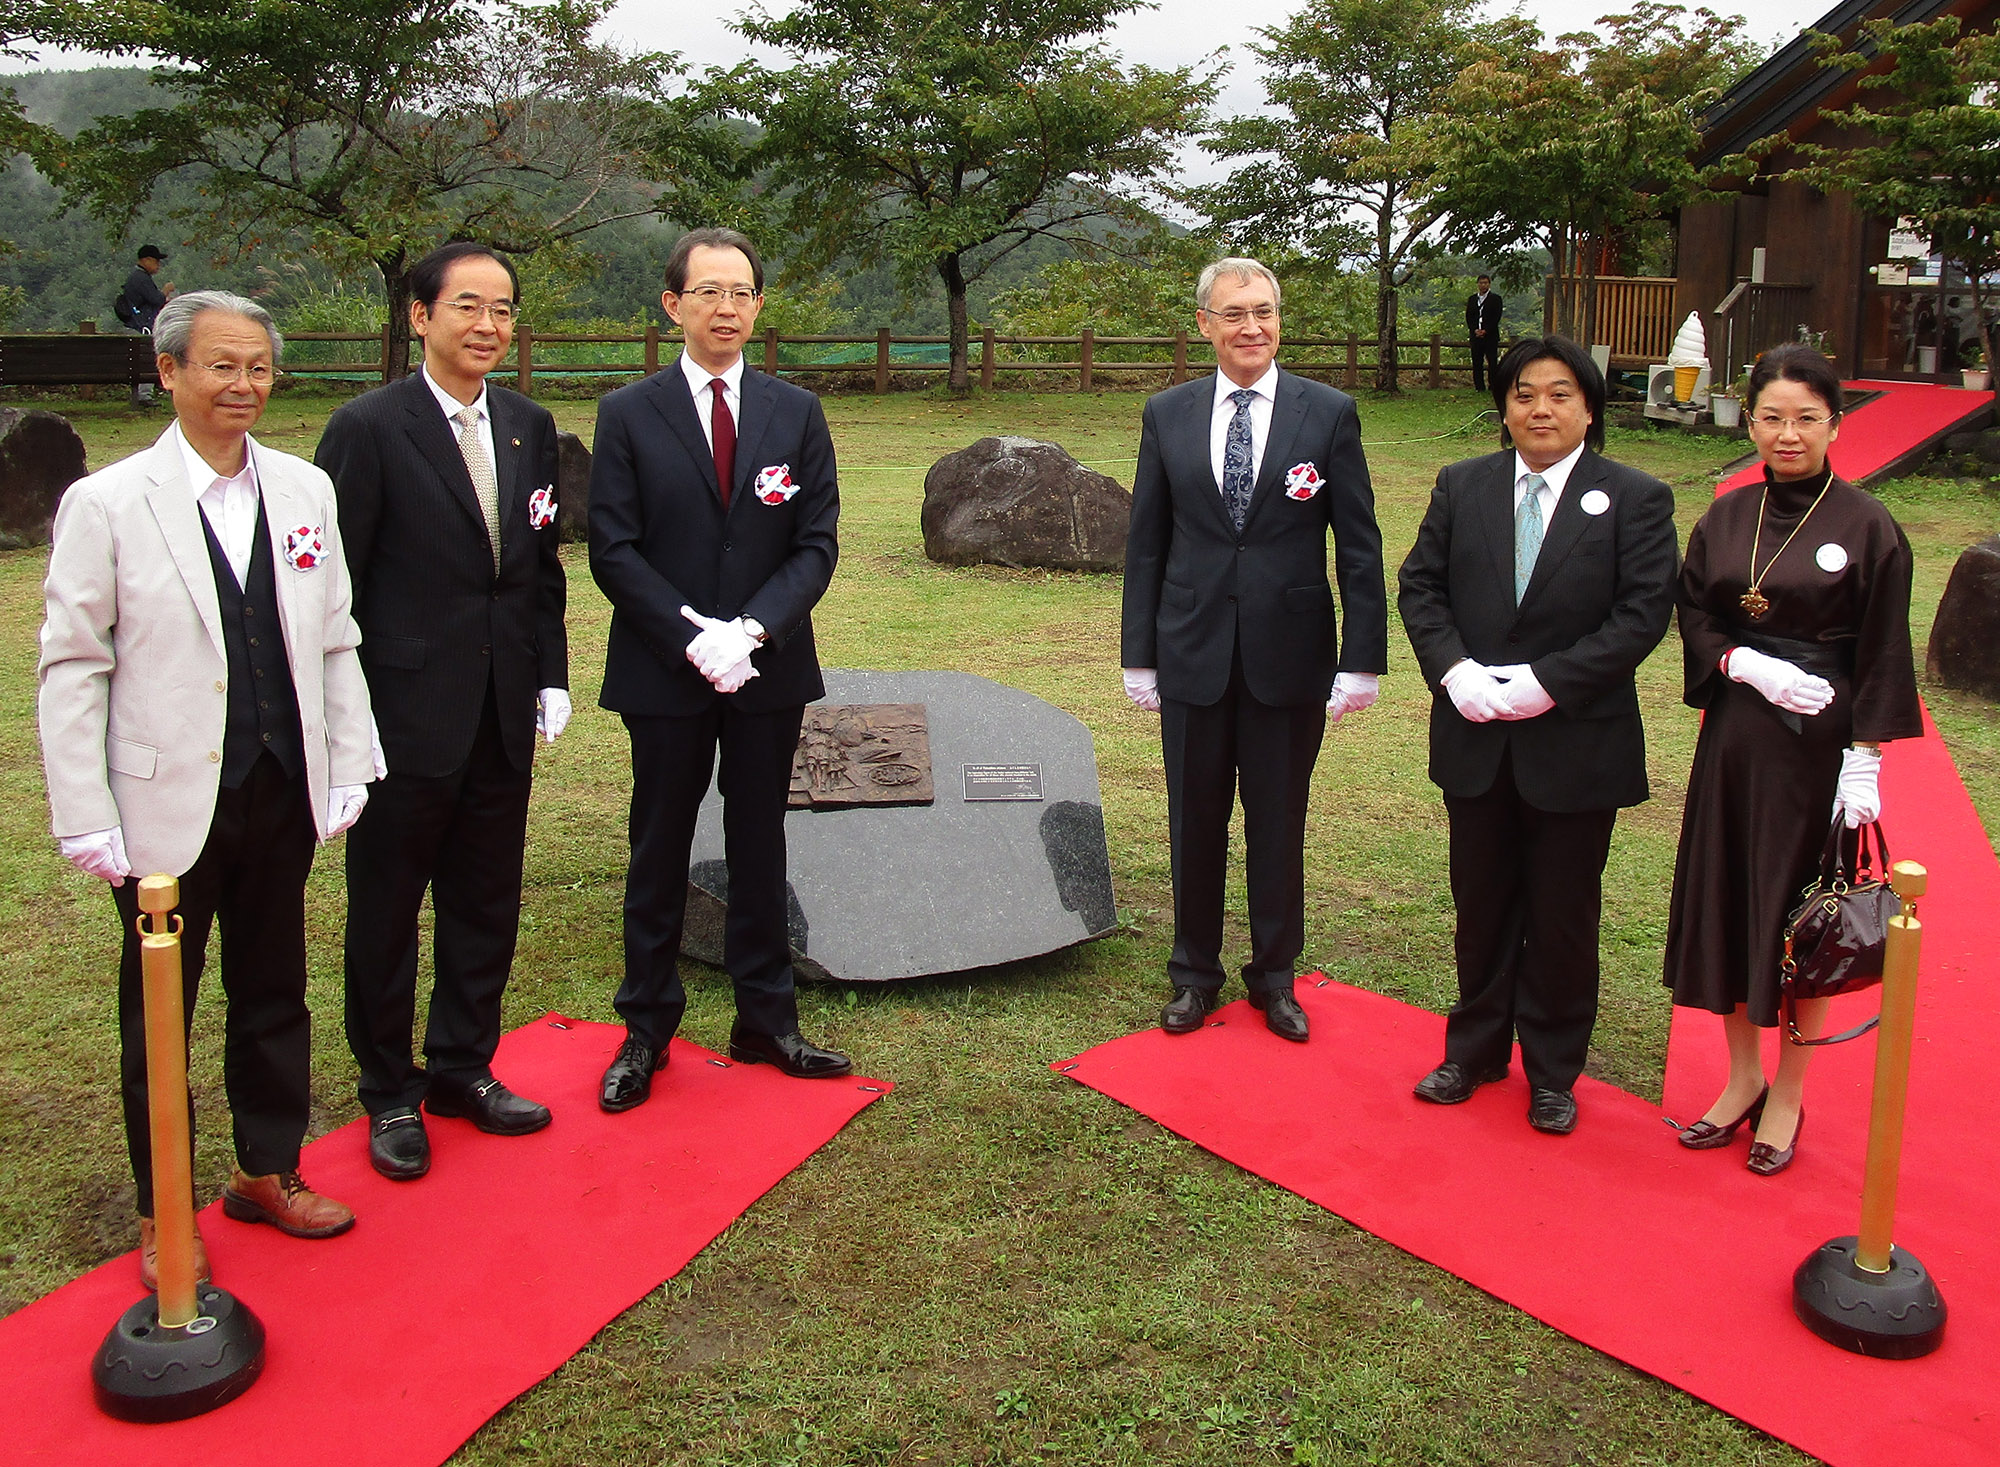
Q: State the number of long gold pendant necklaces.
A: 1